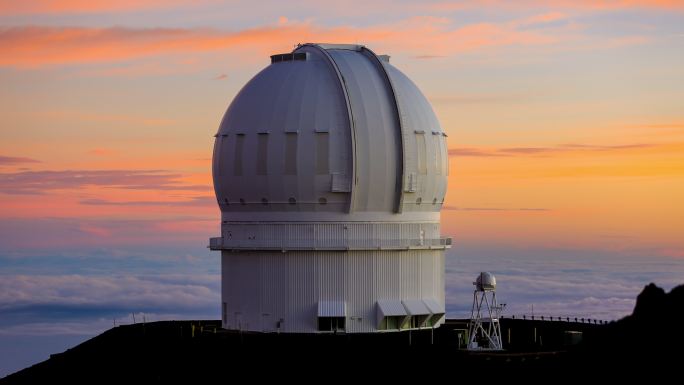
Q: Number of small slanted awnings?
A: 4